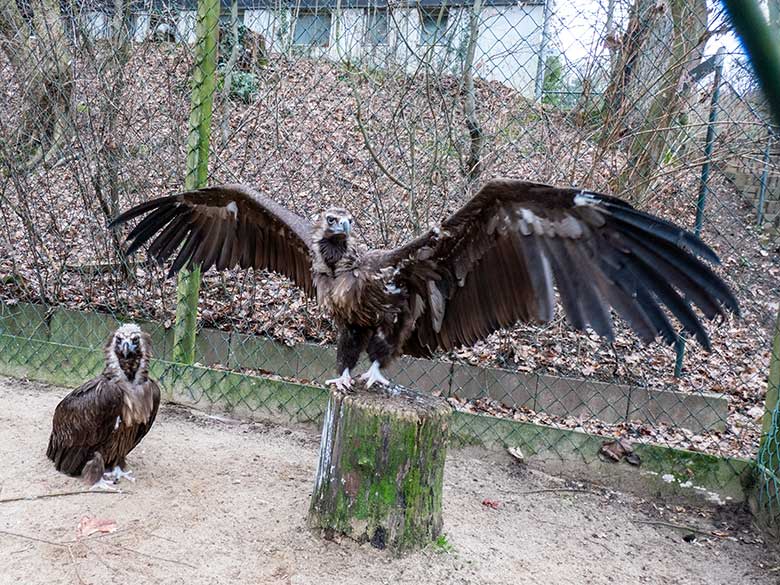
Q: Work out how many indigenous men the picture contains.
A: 0